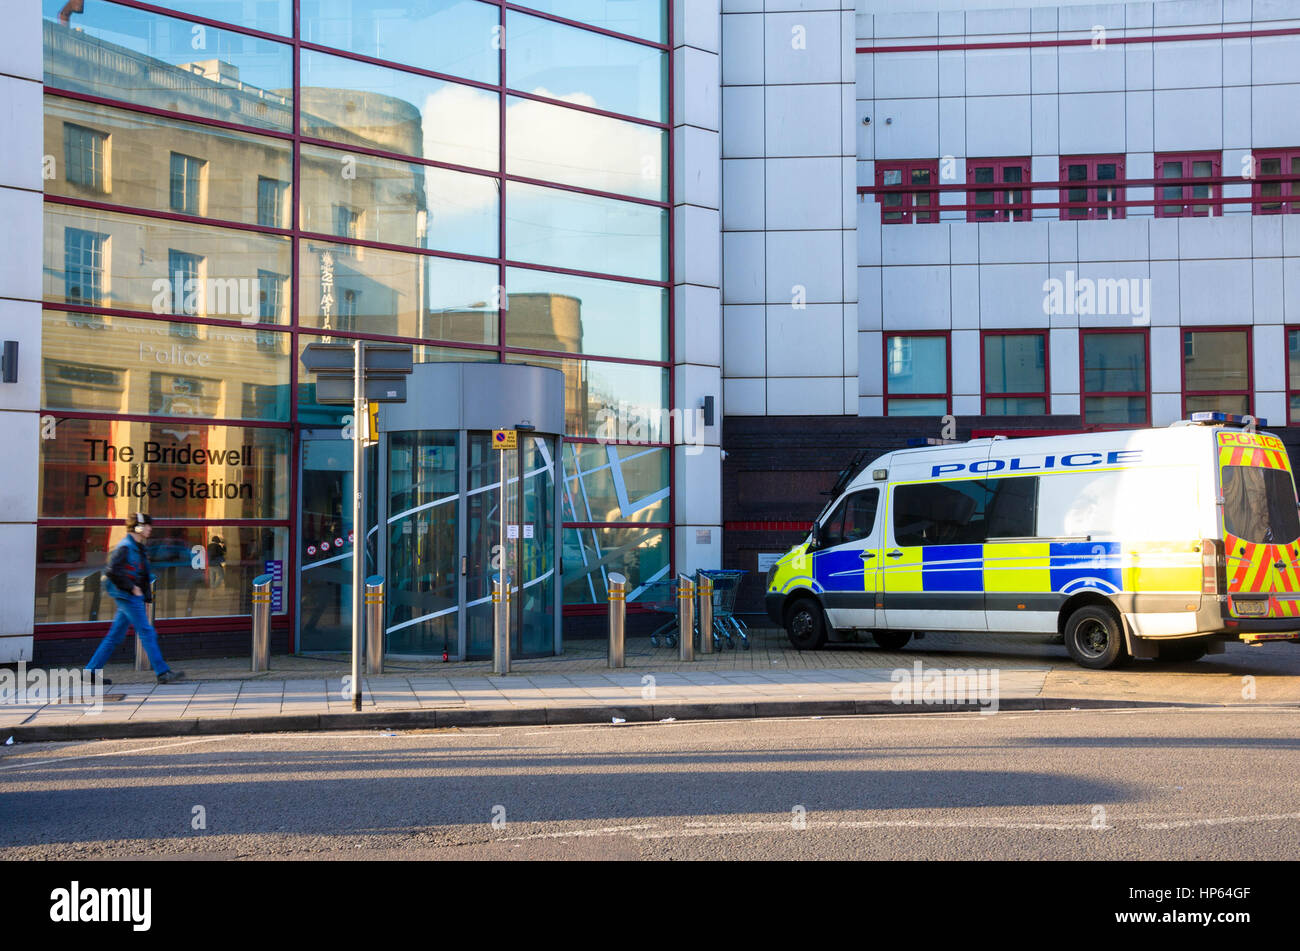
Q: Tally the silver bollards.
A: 7